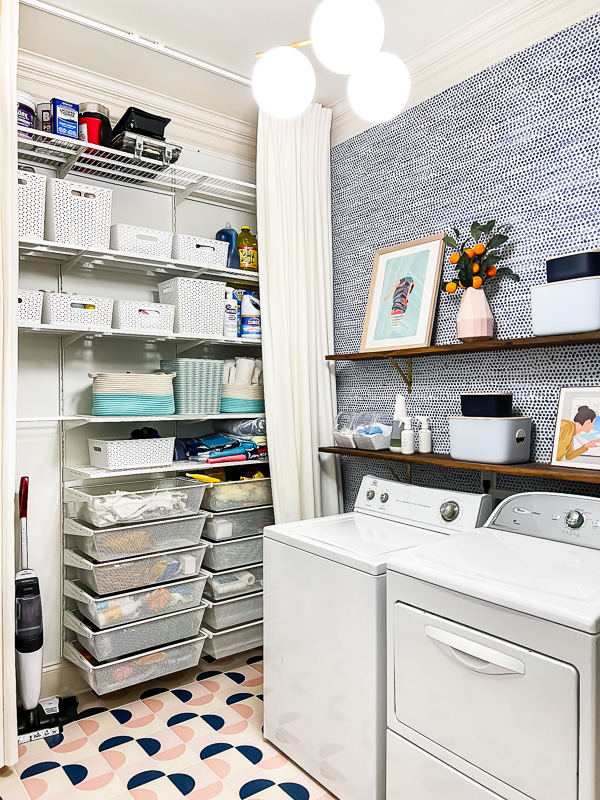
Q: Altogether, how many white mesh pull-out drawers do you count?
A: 12